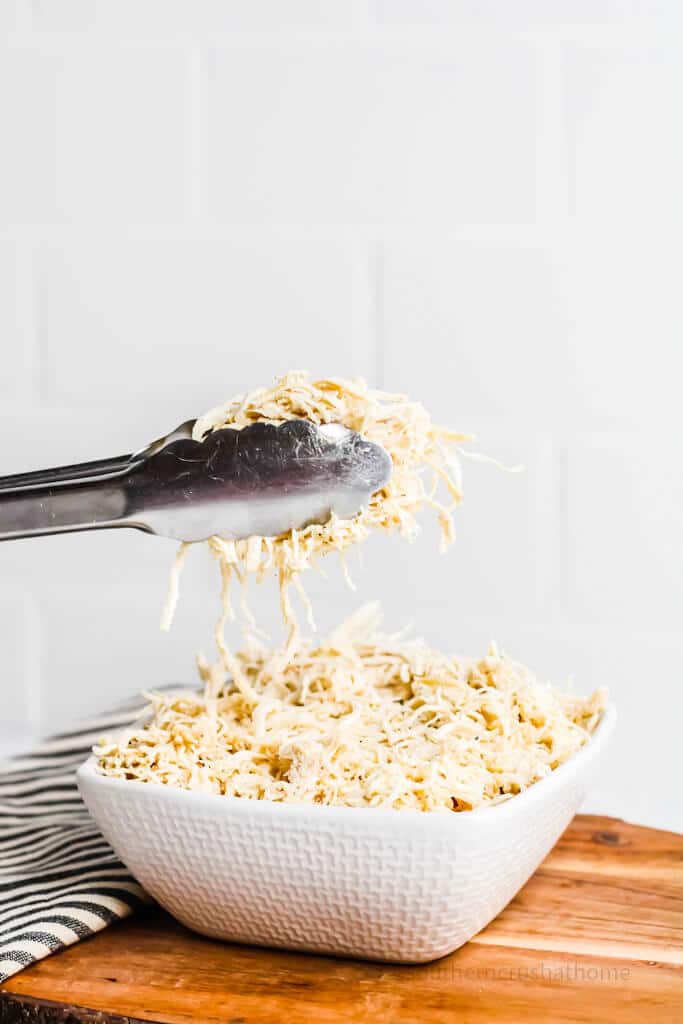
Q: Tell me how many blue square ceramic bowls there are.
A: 0